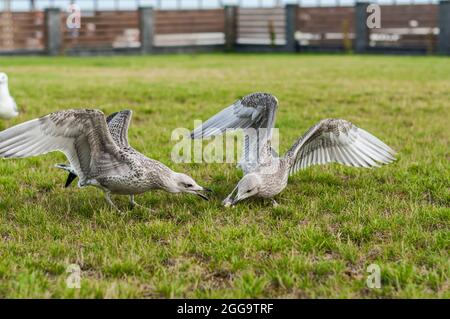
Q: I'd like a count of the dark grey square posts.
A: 6